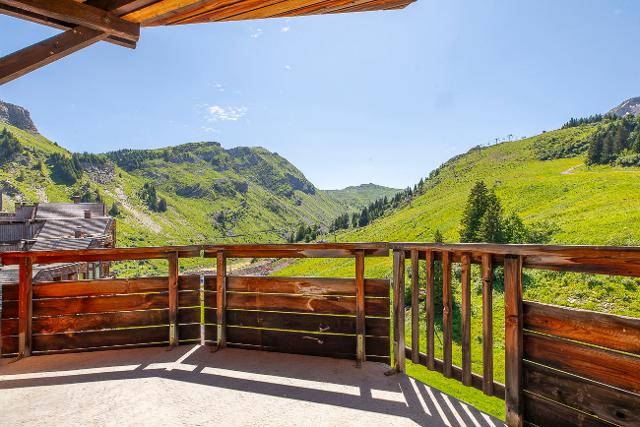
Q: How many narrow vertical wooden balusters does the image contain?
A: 5